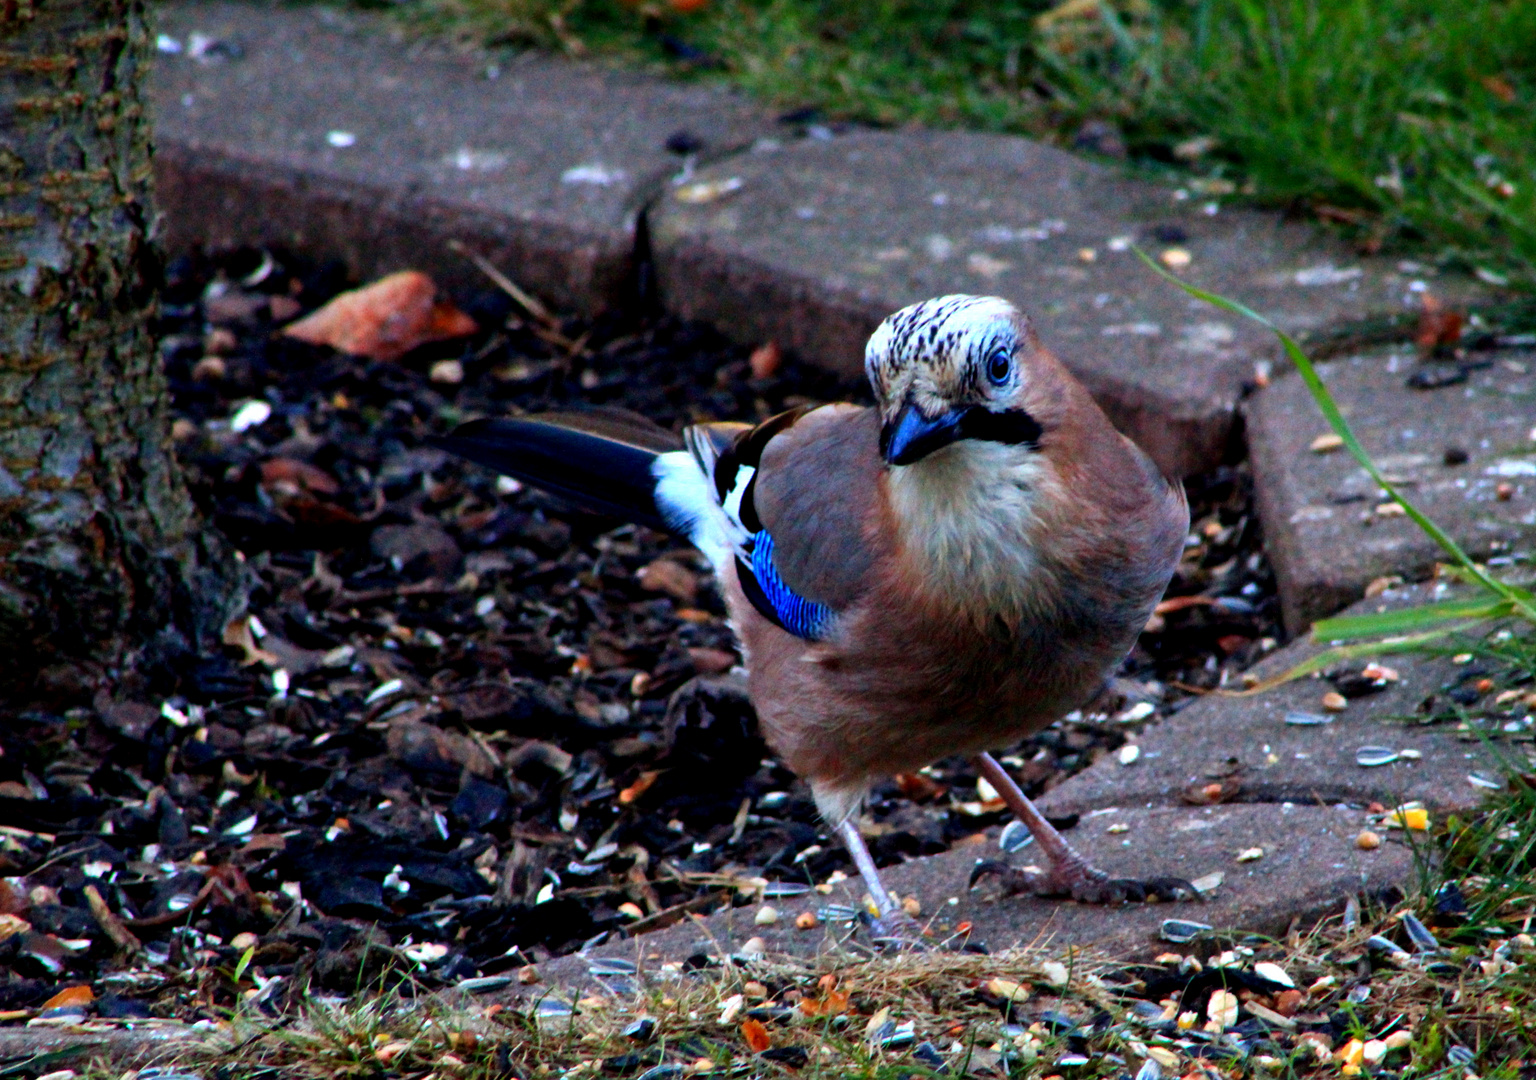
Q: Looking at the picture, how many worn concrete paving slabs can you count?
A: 5